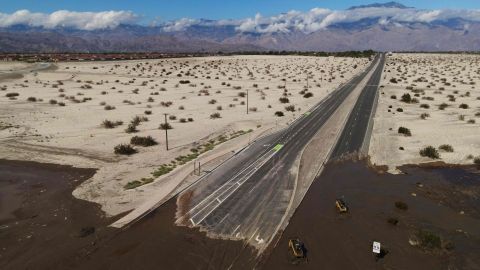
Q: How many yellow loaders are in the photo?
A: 2